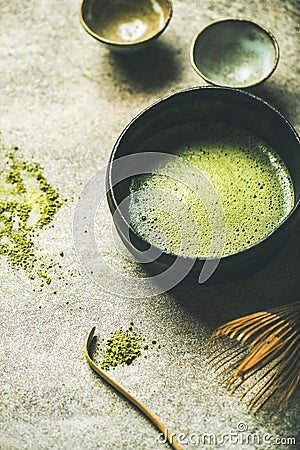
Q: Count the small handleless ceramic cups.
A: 2